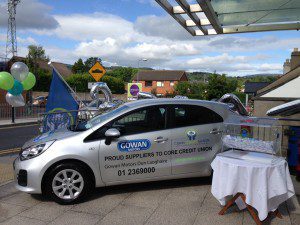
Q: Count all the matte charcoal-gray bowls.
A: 0